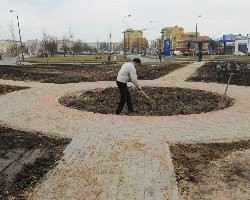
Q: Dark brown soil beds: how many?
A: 6